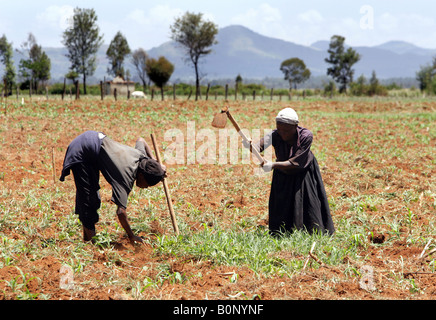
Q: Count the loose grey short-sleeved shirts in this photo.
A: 1